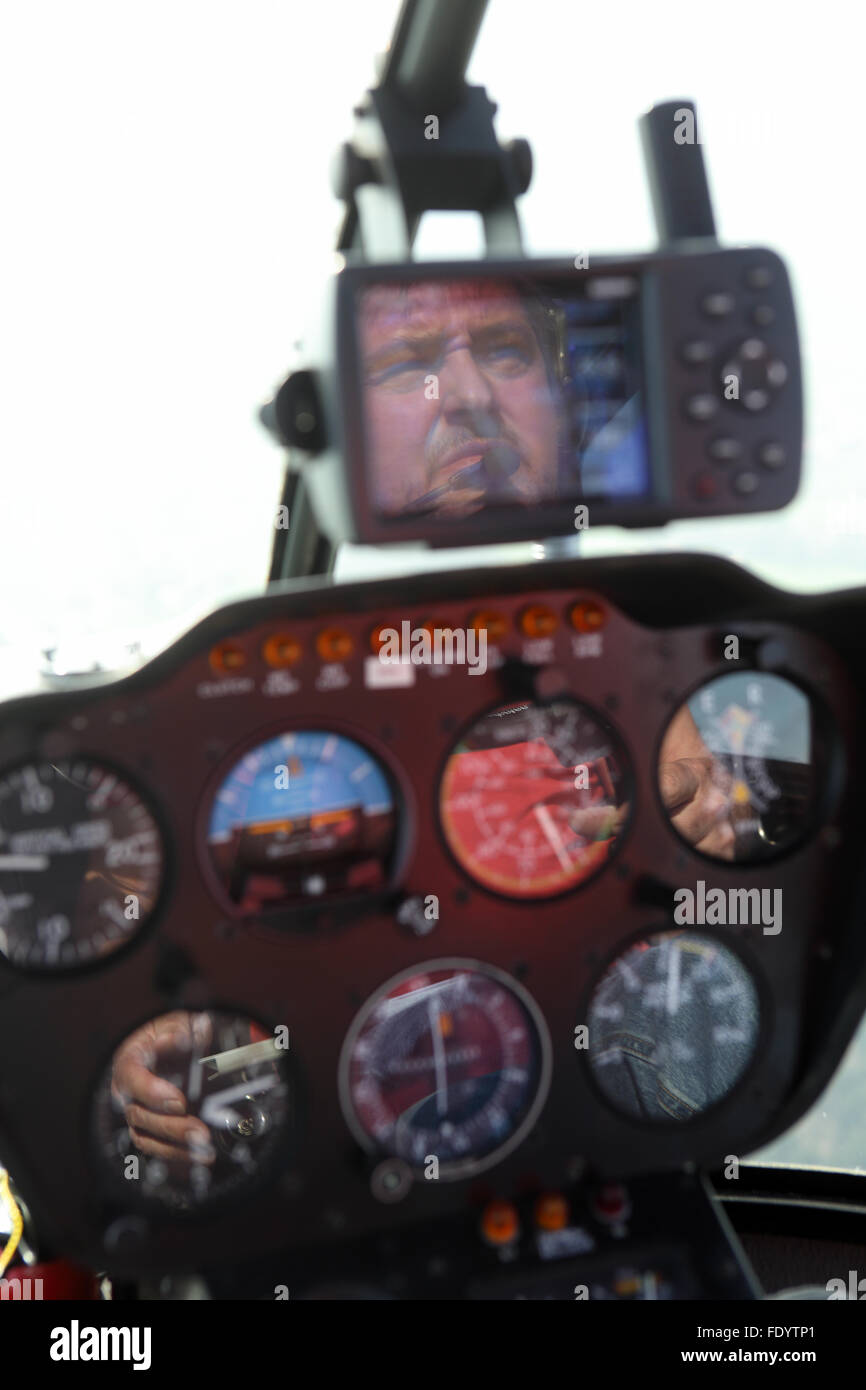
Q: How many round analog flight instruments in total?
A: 7